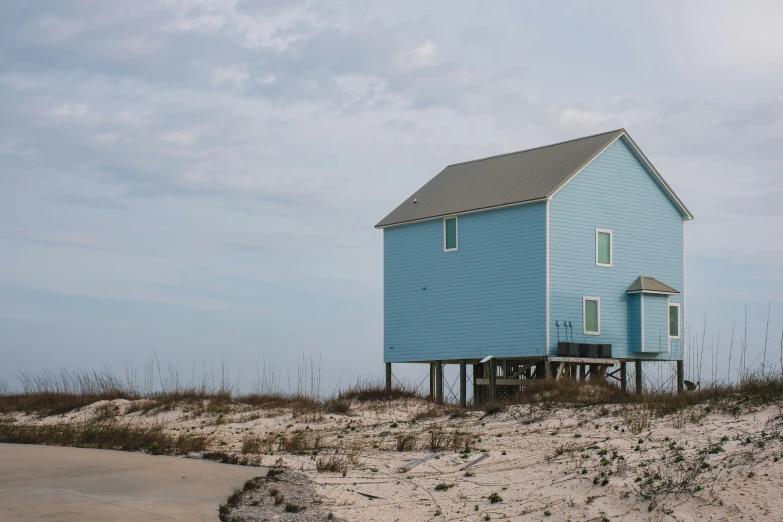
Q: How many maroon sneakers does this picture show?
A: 0